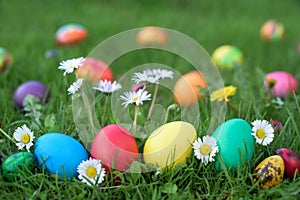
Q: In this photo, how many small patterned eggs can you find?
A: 3